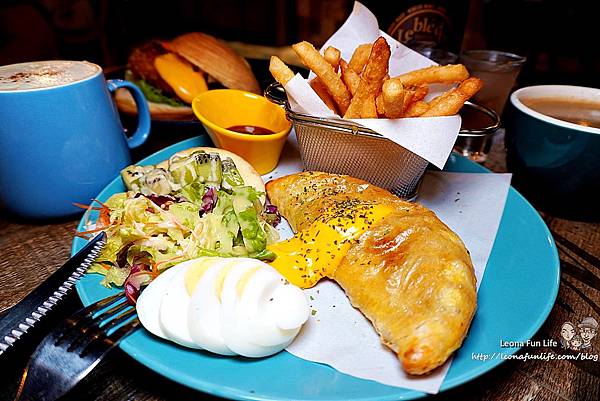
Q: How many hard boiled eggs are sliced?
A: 1